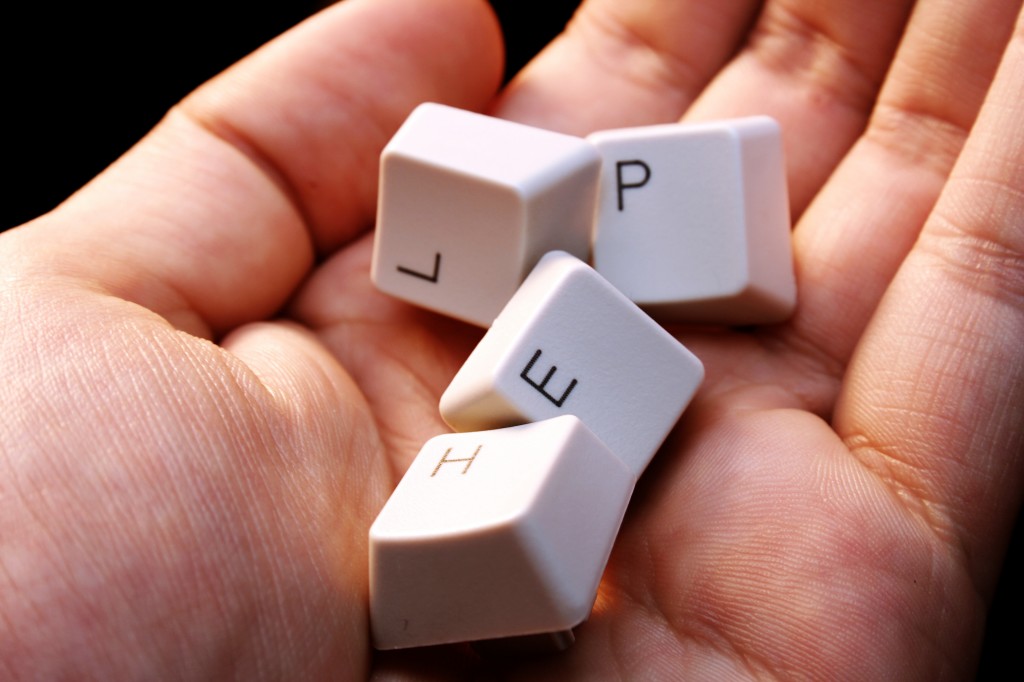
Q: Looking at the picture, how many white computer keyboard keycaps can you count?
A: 4